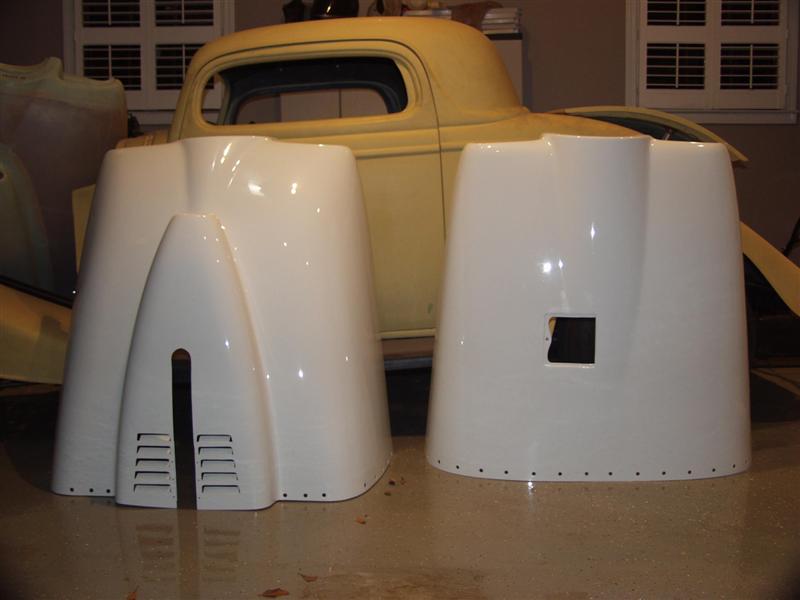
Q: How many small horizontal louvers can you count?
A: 10